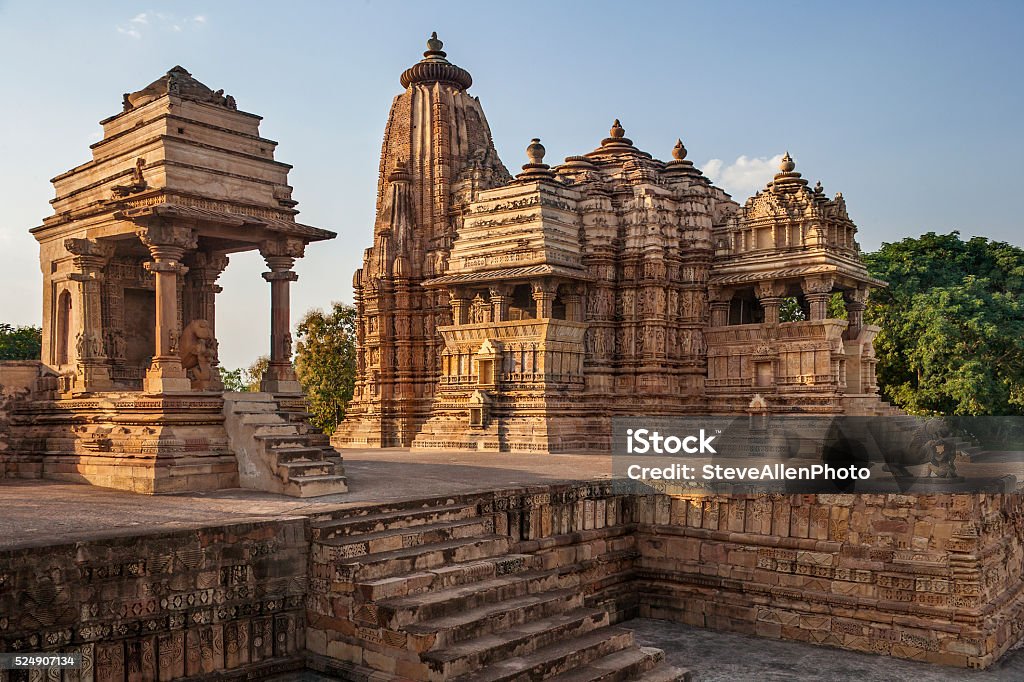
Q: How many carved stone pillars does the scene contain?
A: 12